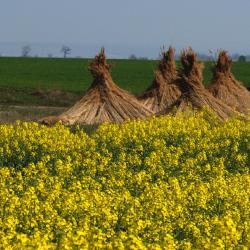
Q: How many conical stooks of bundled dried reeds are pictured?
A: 4